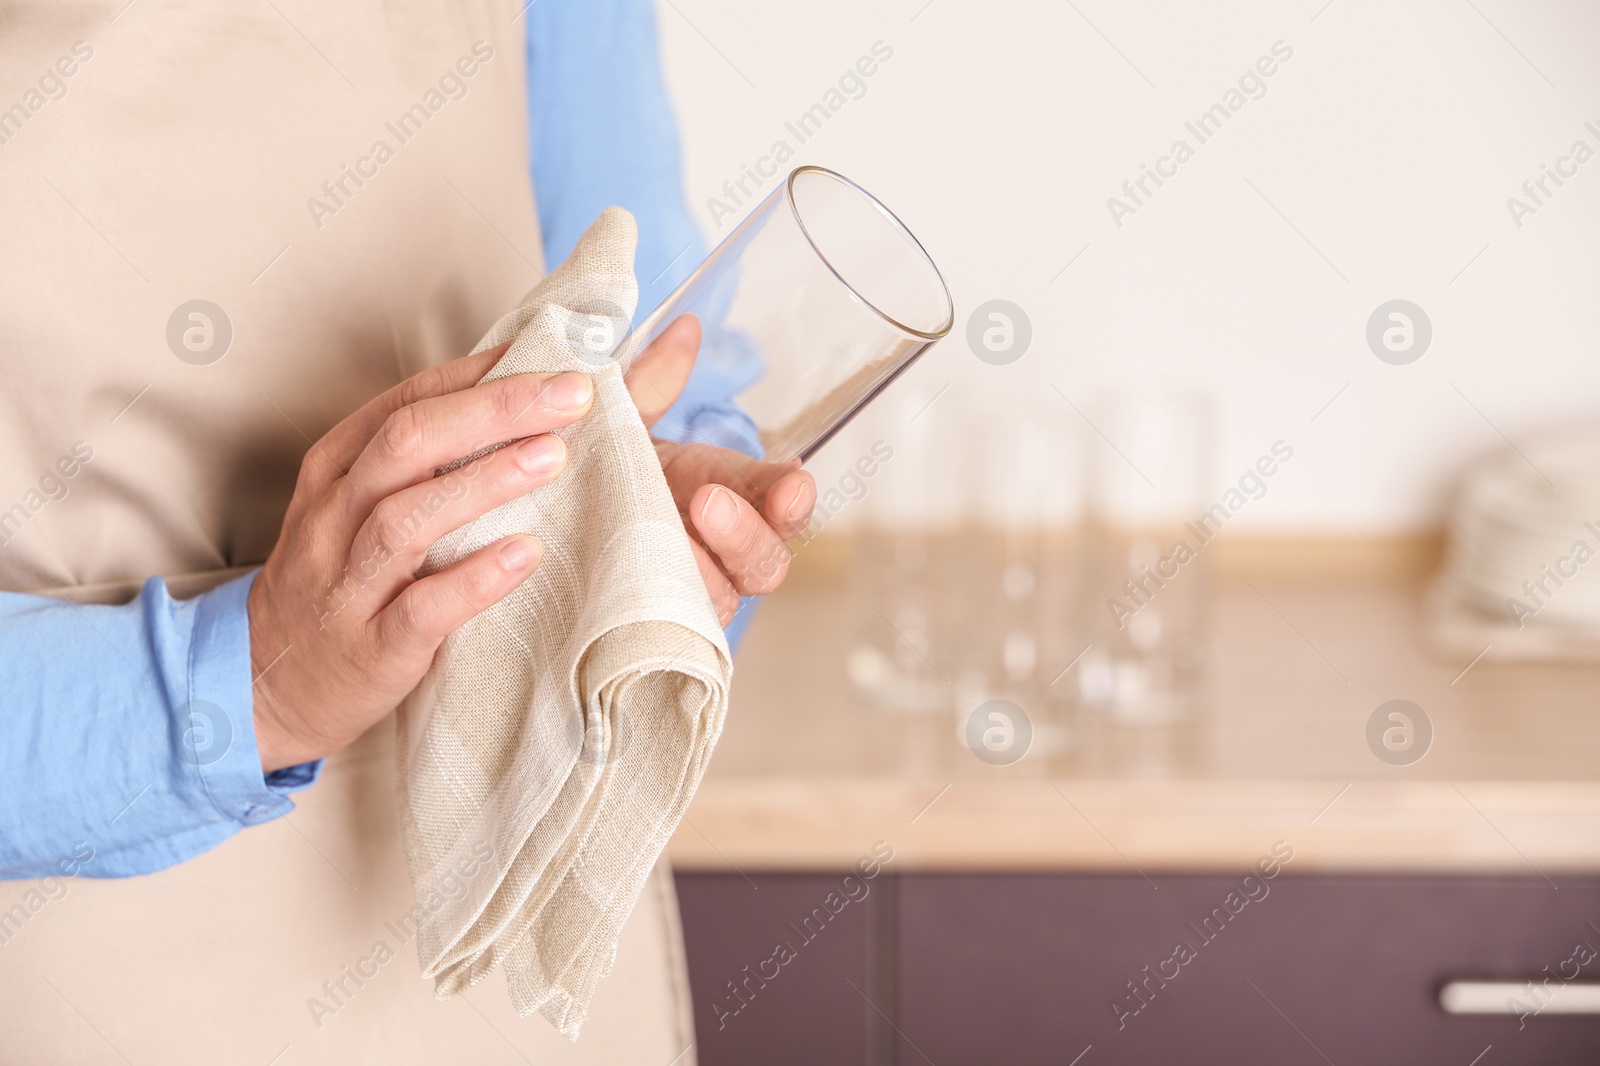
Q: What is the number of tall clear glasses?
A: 4